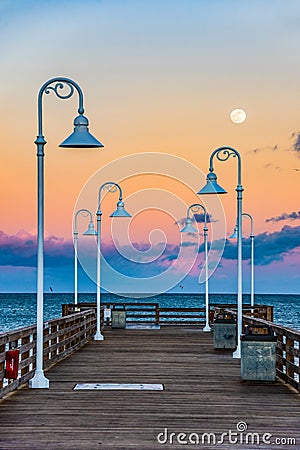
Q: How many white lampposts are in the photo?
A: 6